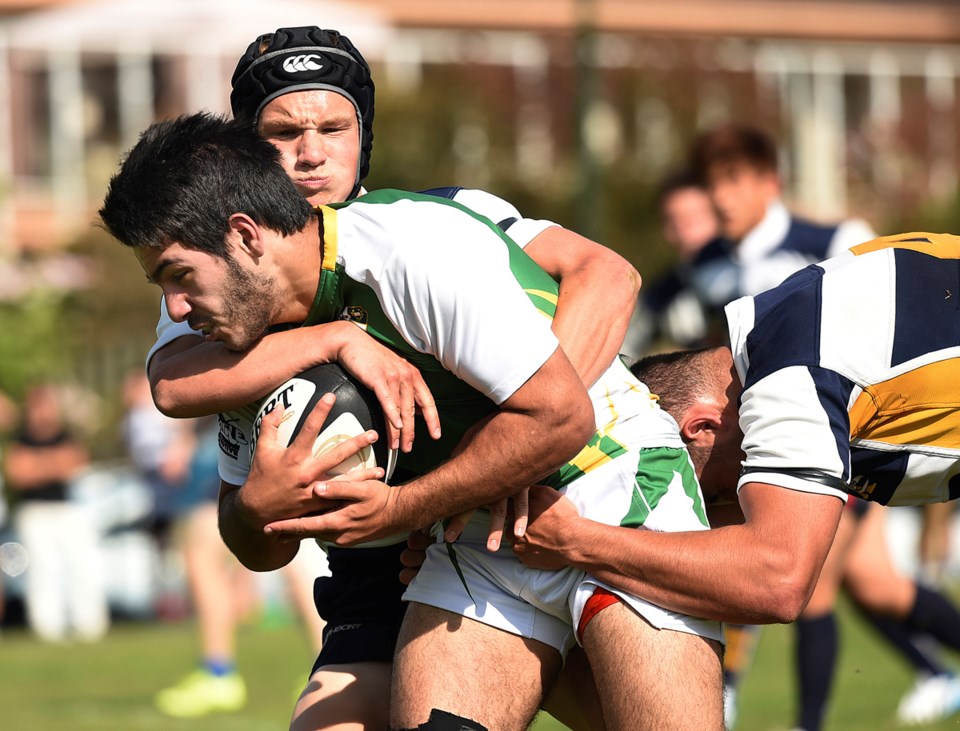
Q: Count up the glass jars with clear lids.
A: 0